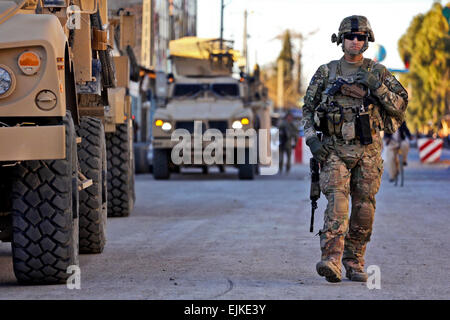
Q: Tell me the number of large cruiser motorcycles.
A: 0